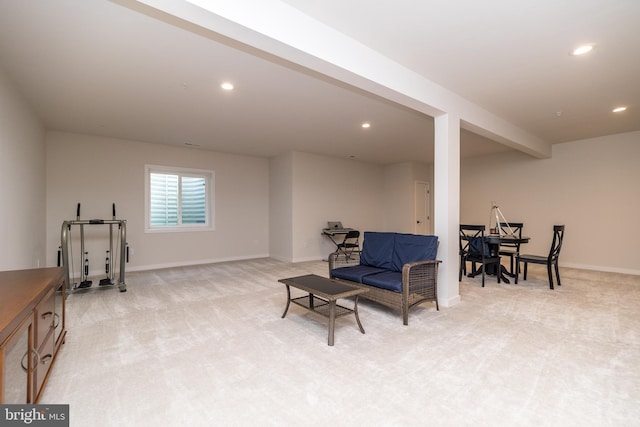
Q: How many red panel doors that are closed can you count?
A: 0